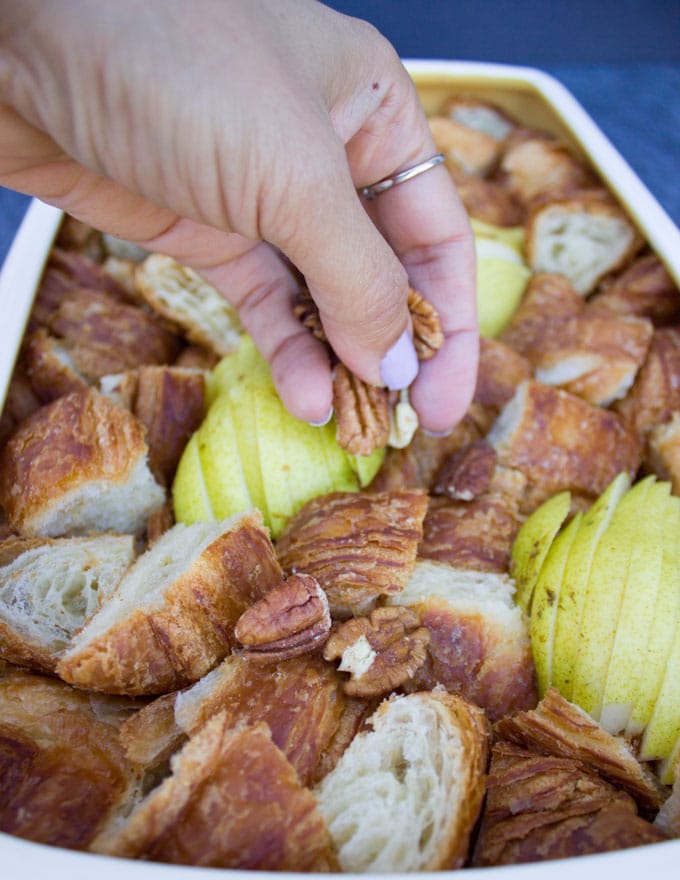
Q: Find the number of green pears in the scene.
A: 3